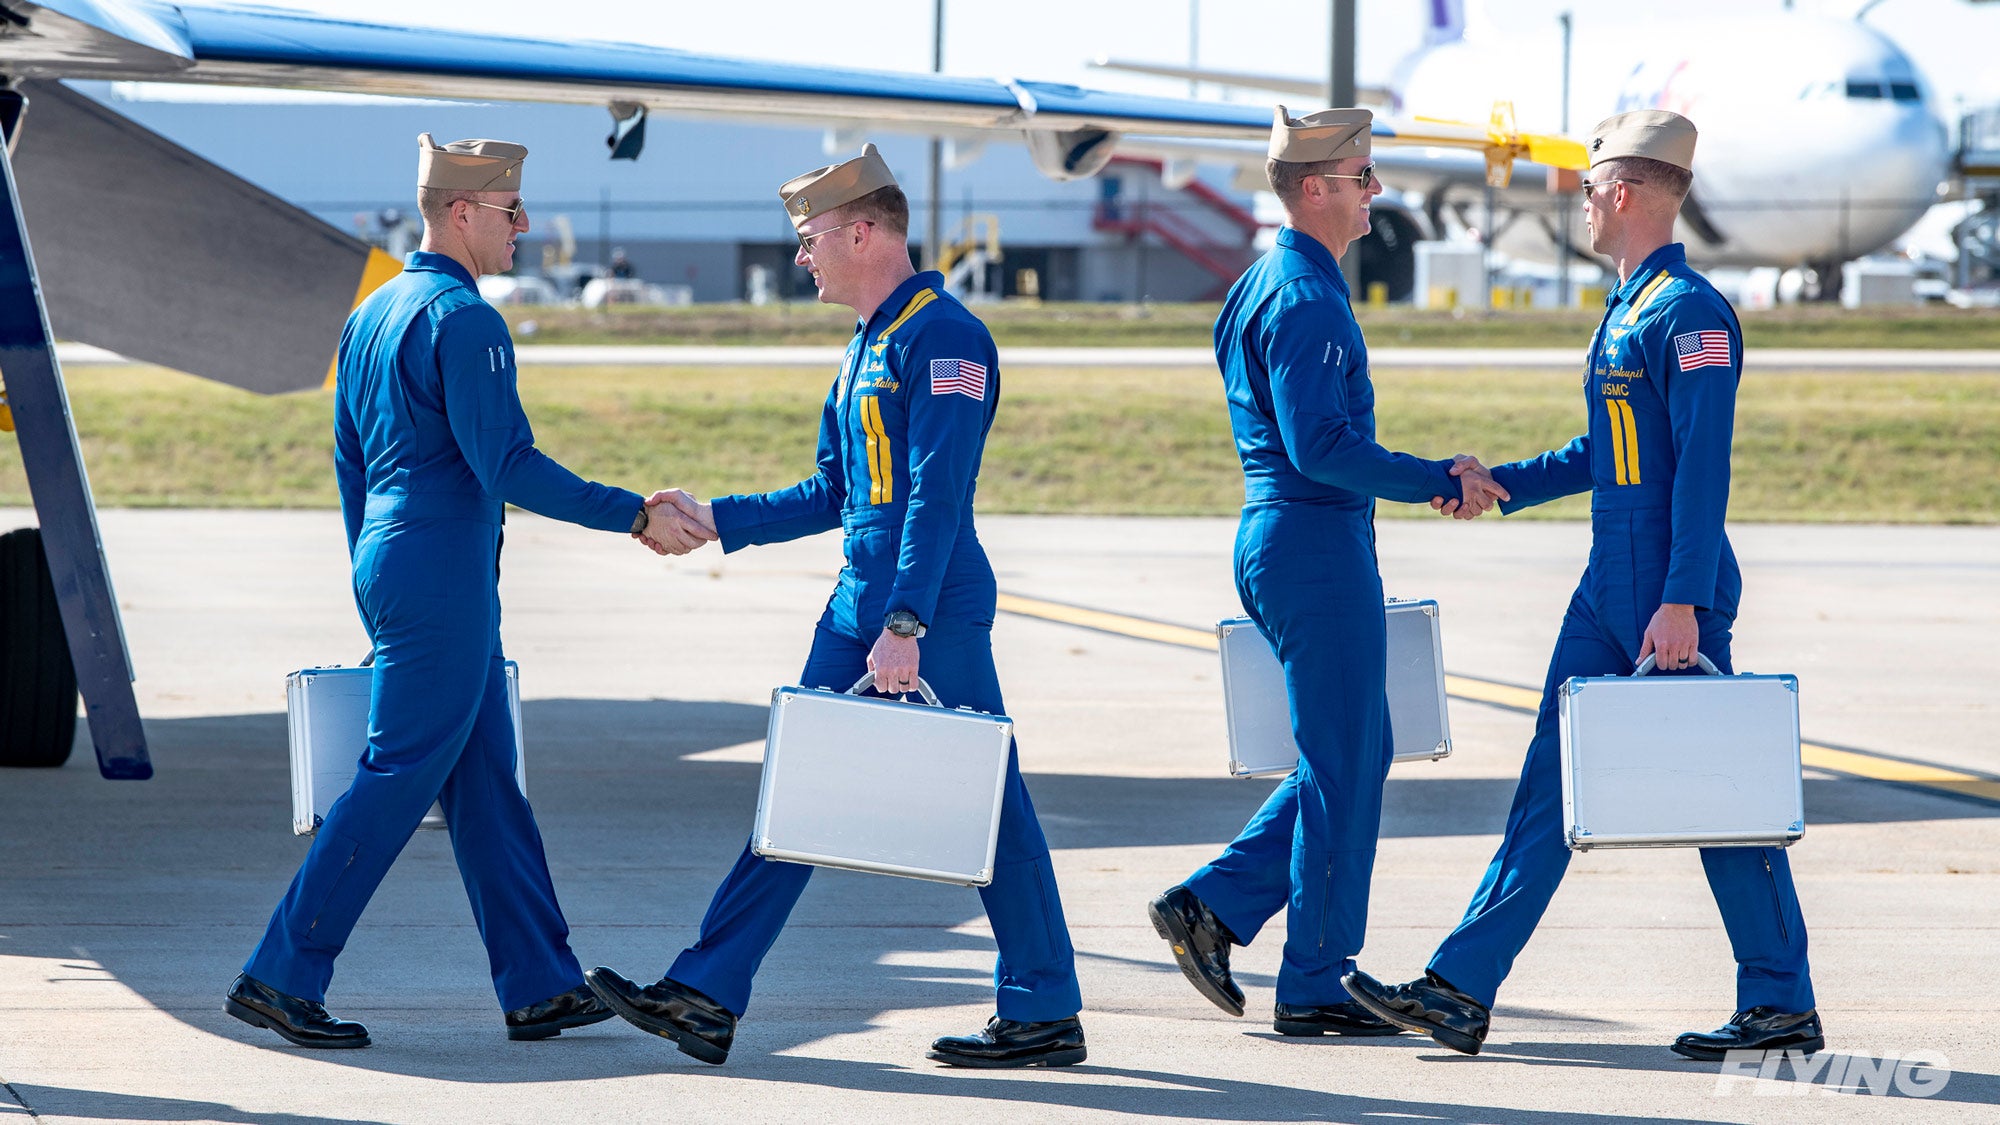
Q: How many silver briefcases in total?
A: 4